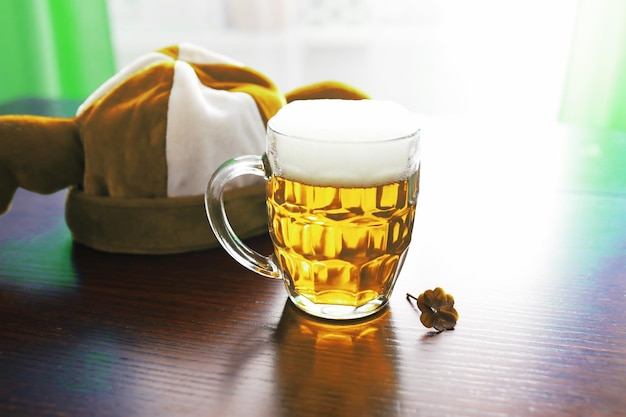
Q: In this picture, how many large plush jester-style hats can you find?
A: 1